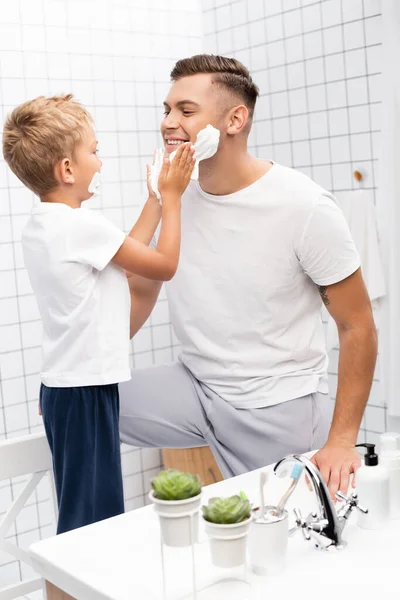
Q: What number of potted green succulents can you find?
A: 2